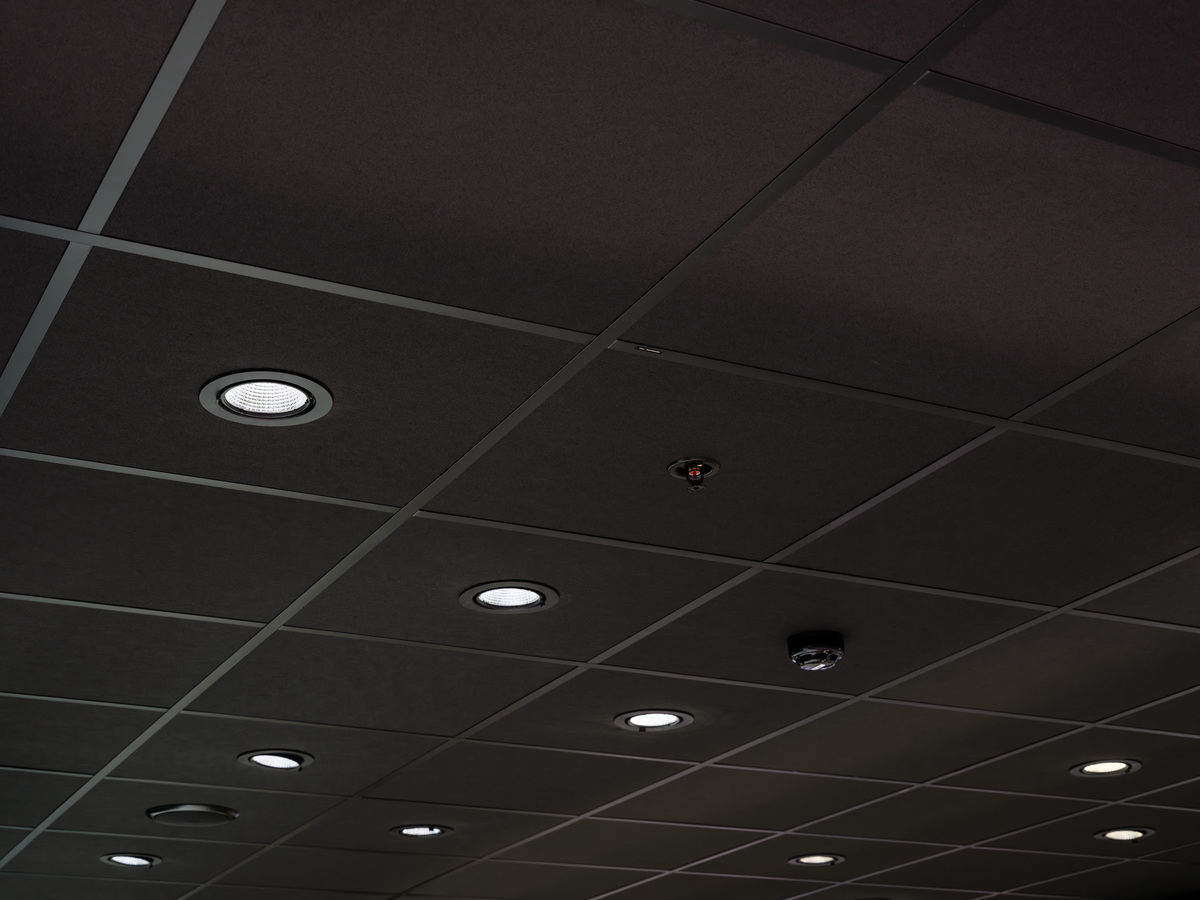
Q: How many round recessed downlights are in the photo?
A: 9